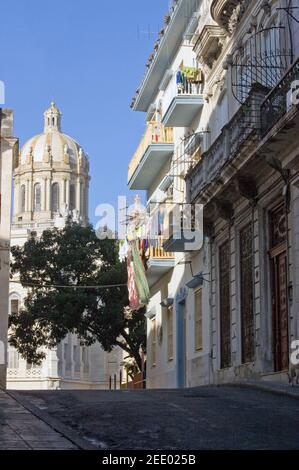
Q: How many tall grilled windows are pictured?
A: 2